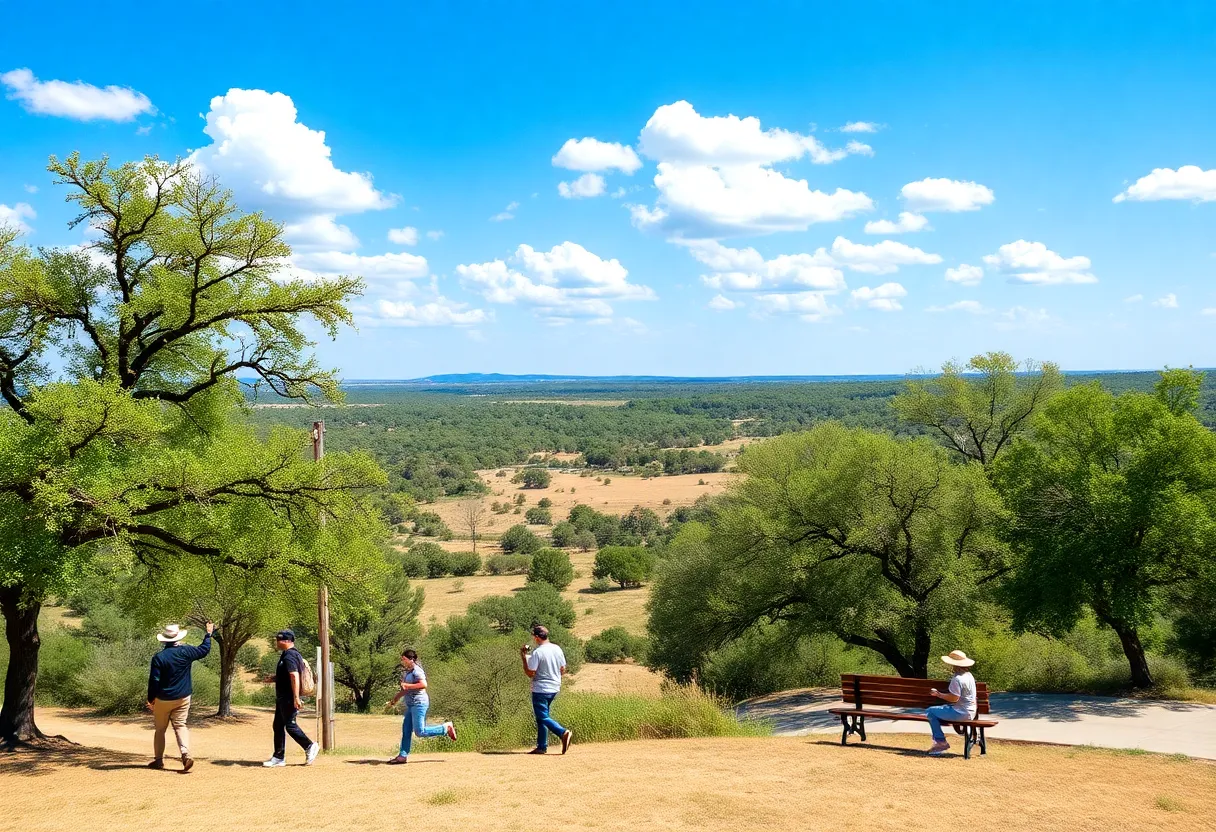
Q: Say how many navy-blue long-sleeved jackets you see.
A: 1